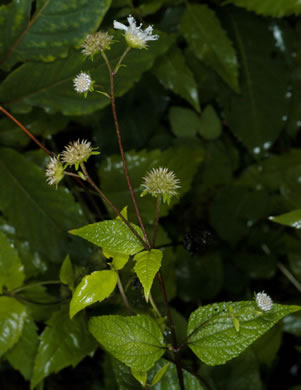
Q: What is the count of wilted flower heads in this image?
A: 4